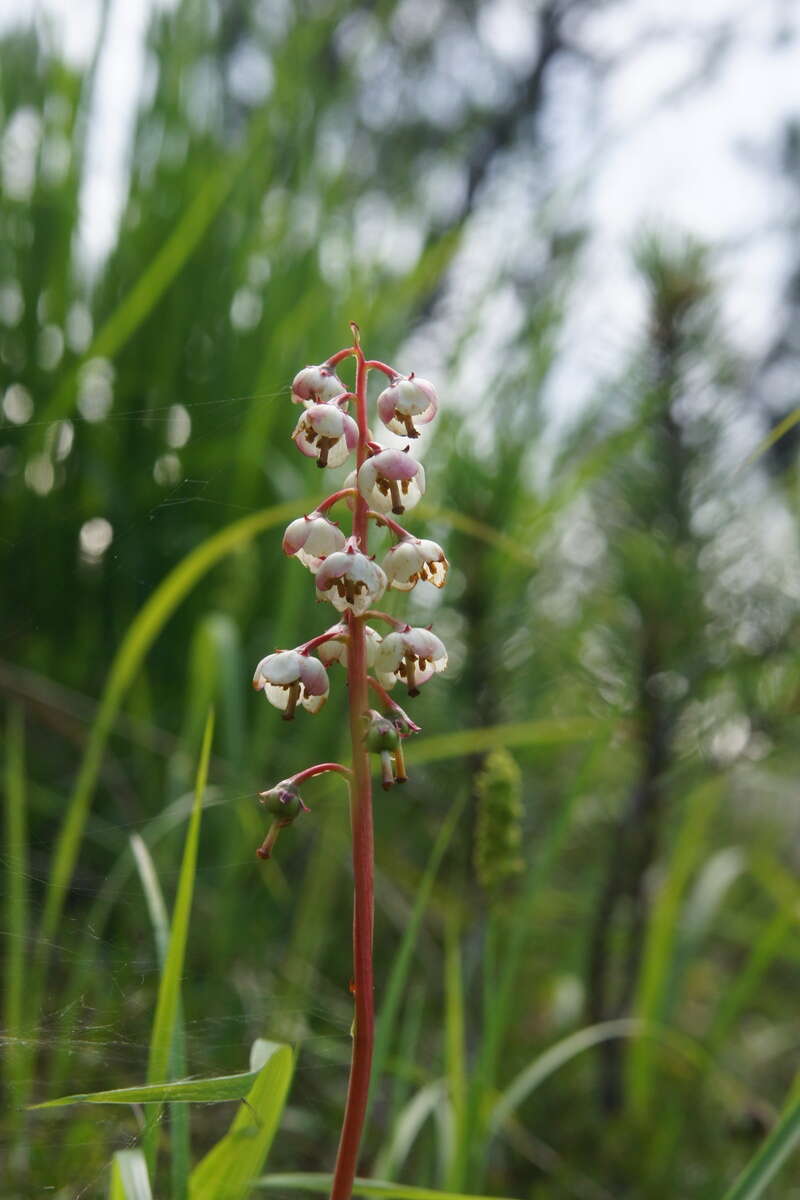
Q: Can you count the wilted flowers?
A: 3